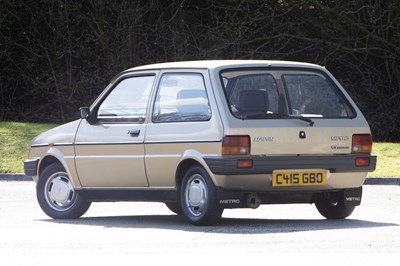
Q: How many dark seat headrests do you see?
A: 1